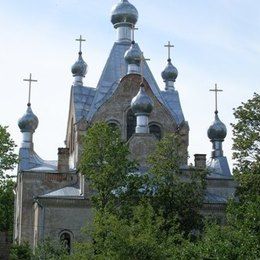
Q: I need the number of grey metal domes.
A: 7